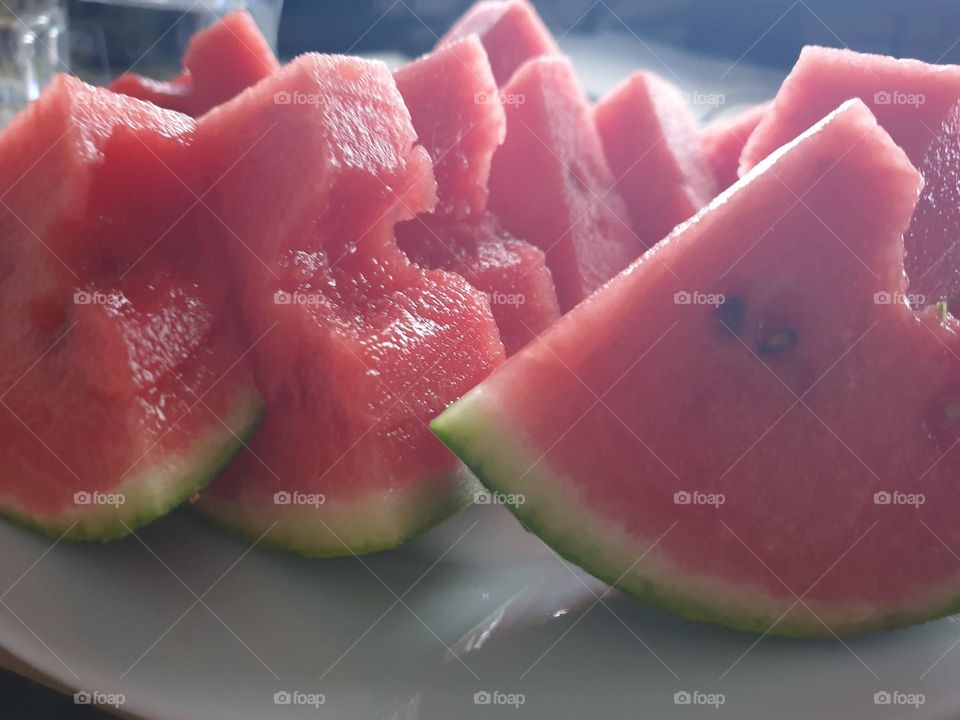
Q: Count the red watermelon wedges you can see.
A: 10